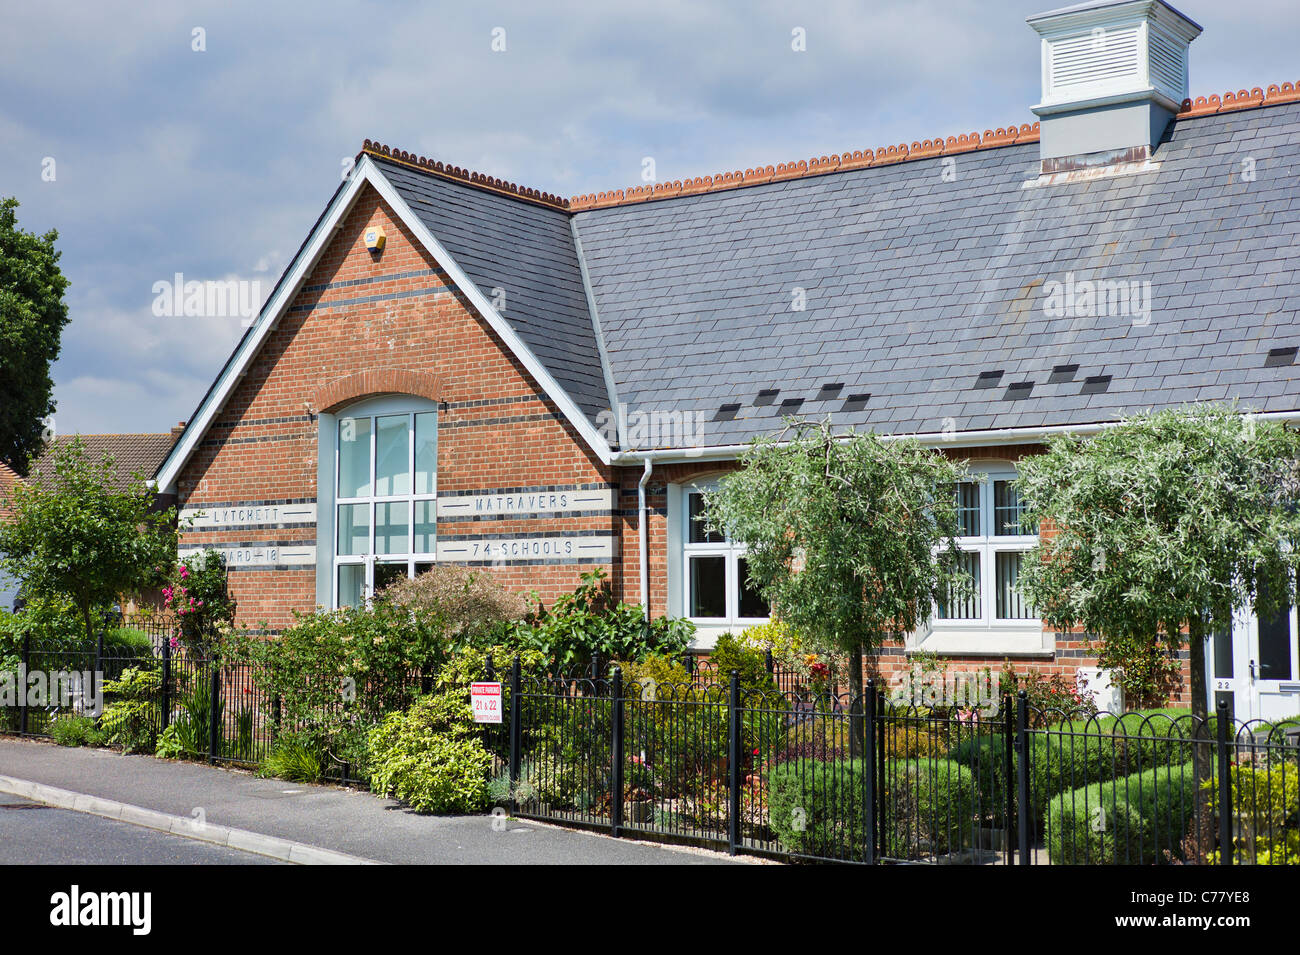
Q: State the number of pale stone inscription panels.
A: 4